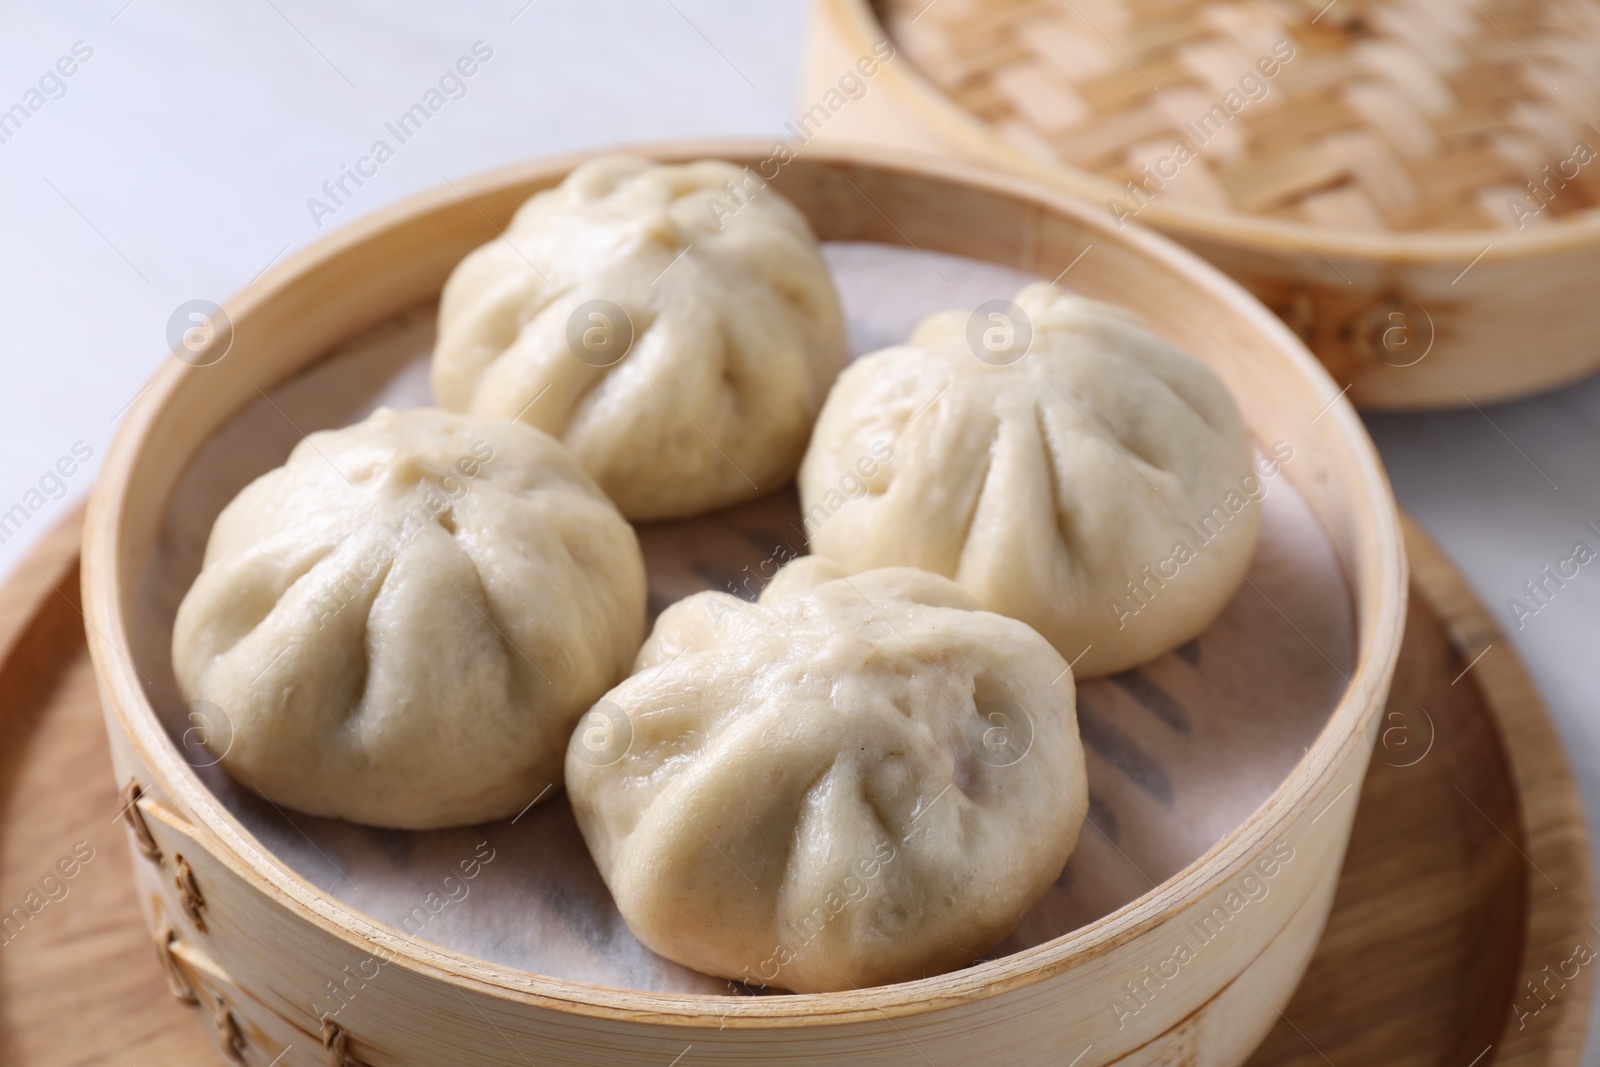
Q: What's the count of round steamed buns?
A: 4